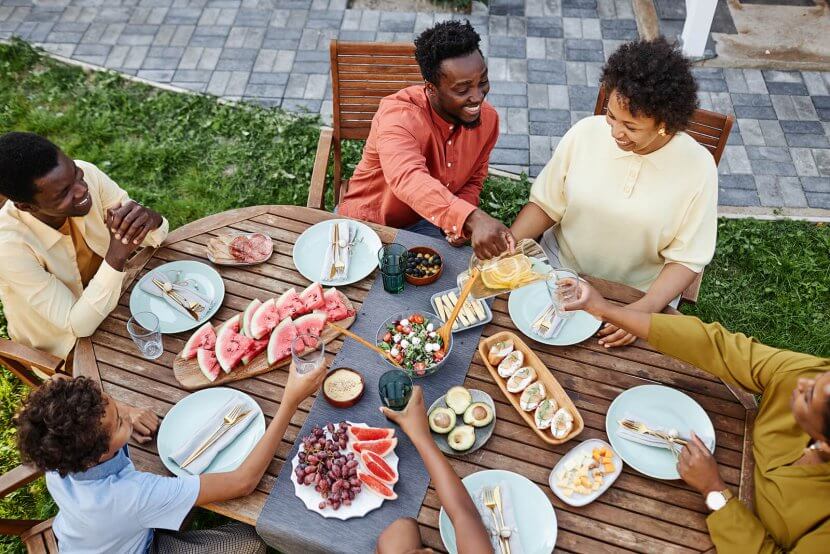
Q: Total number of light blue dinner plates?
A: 6